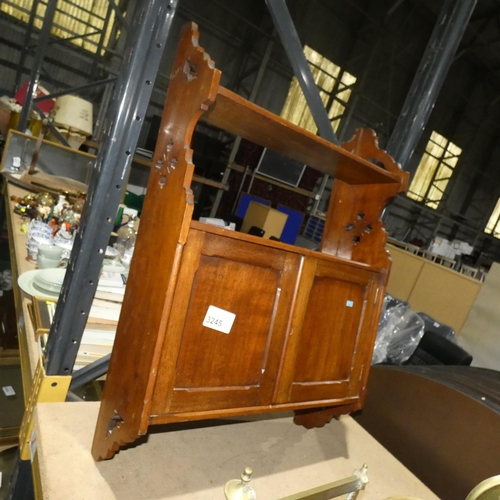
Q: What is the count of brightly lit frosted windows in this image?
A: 4